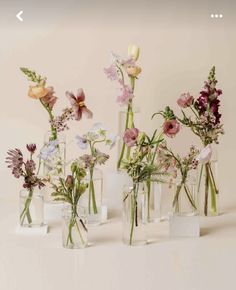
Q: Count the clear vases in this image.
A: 9